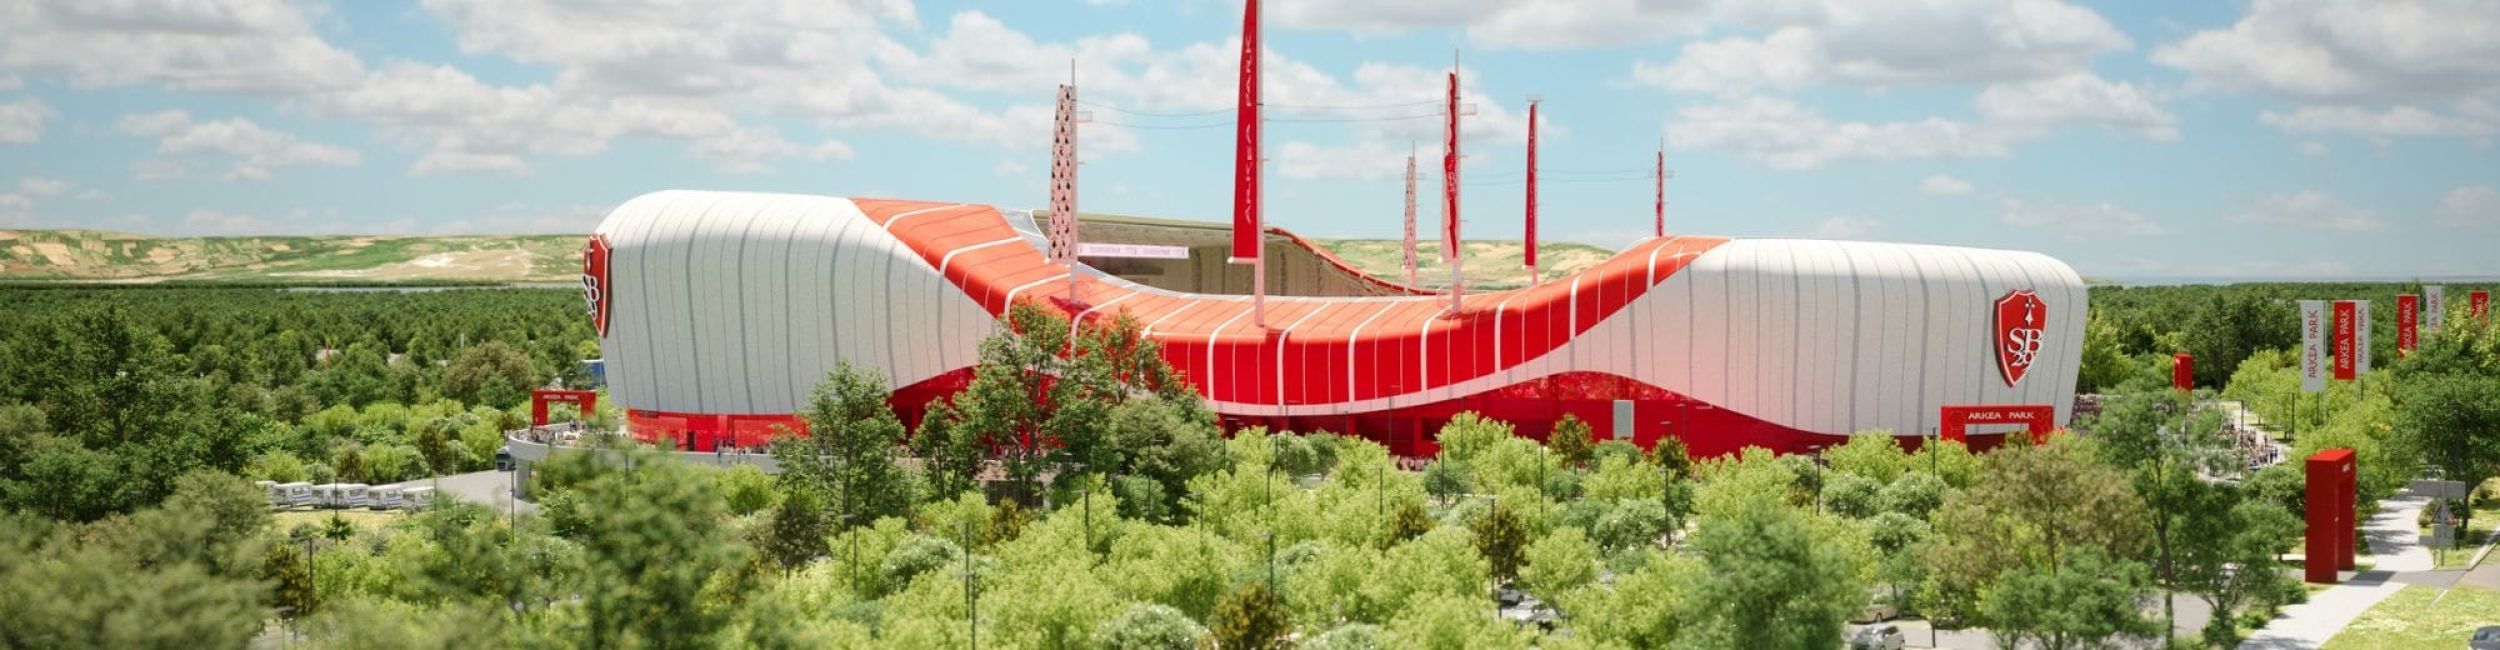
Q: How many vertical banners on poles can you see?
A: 12